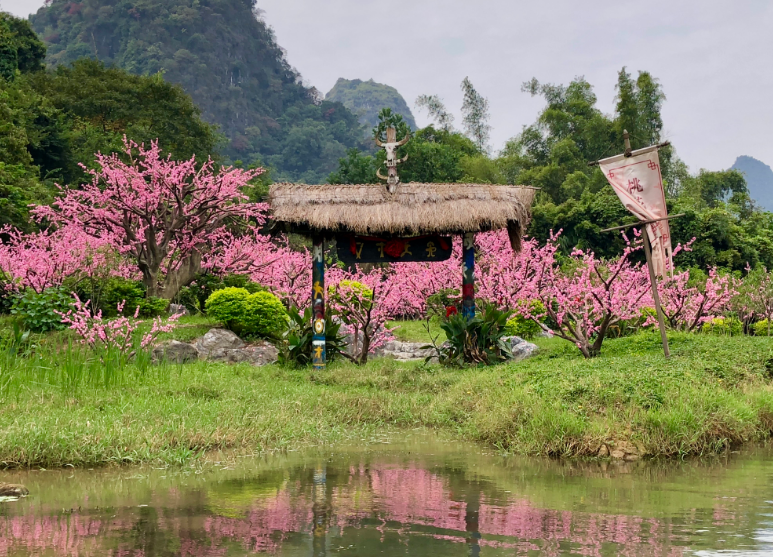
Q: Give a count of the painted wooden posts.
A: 2